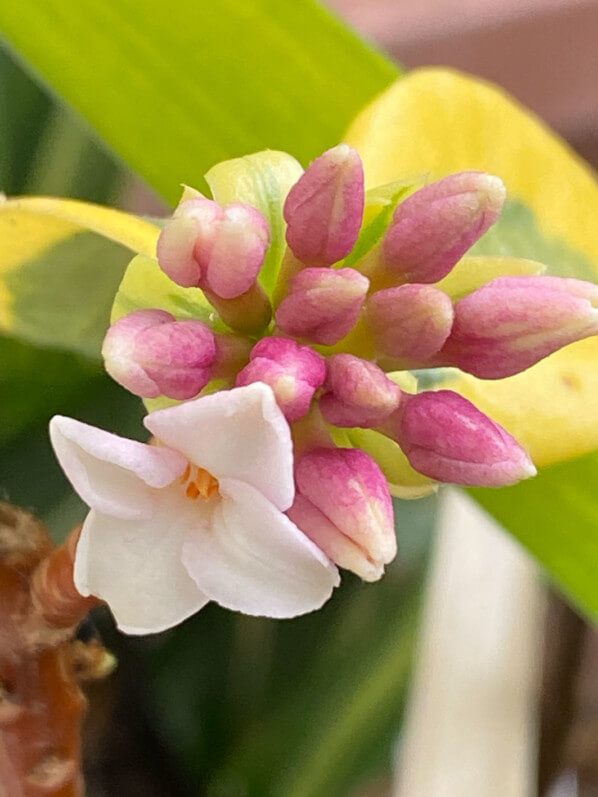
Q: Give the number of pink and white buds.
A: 11